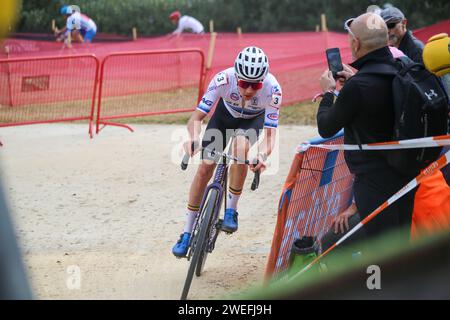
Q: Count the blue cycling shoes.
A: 2